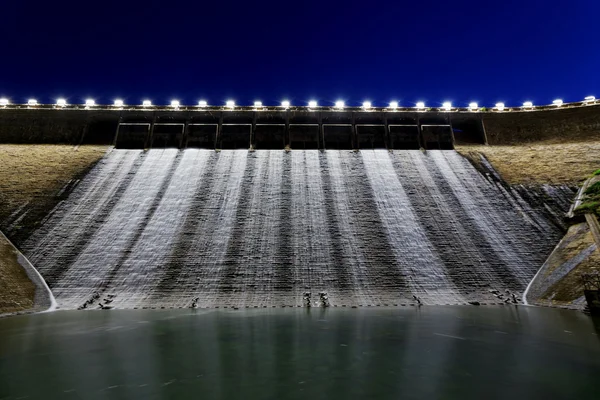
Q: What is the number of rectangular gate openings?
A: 10